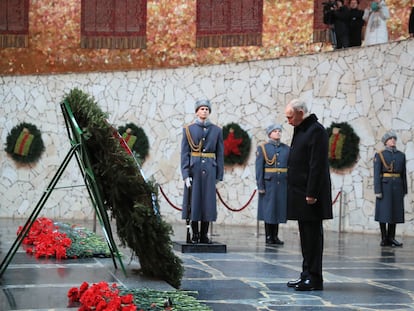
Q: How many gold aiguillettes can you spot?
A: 3